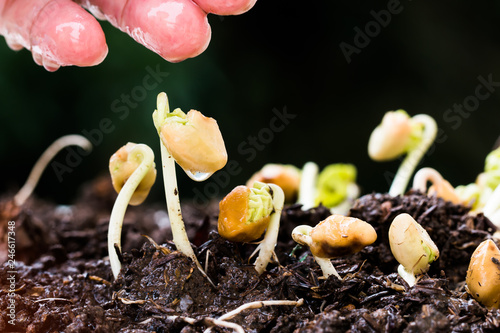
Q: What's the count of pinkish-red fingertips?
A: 3